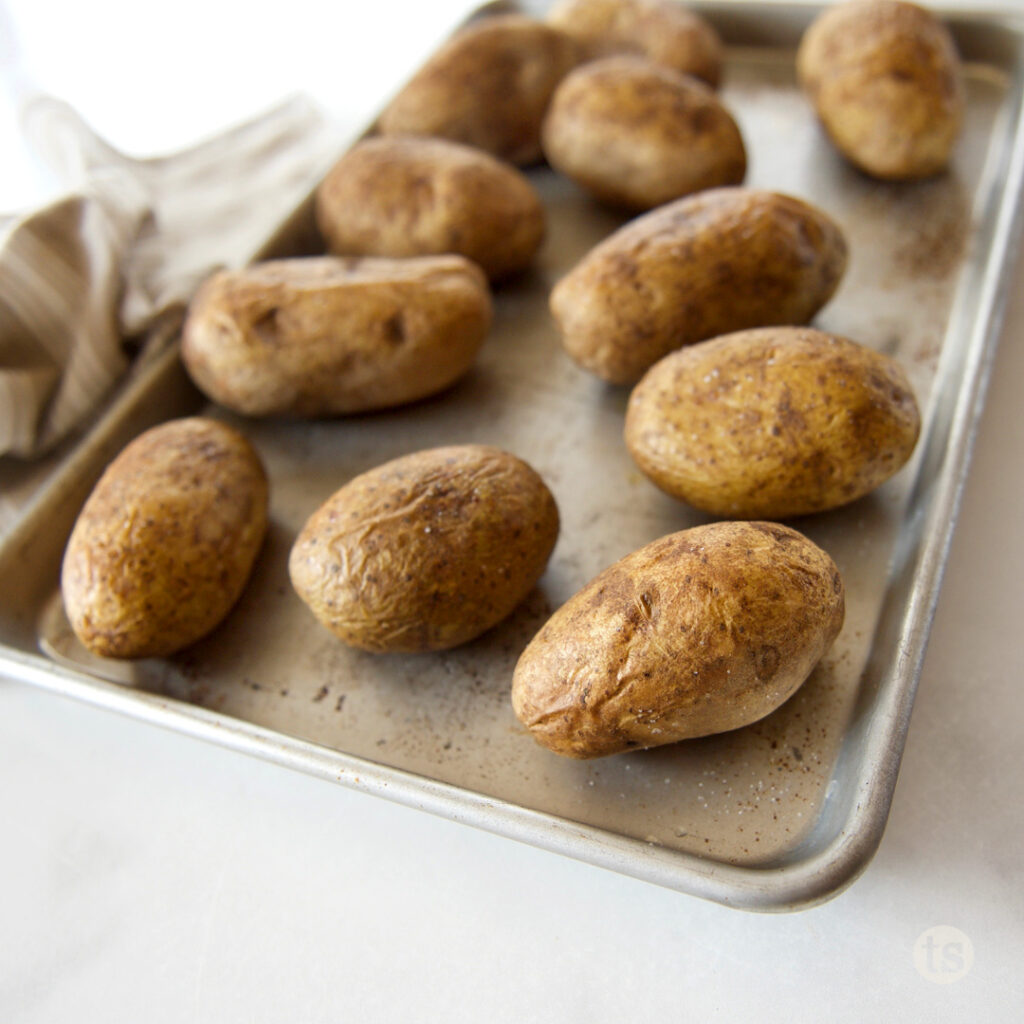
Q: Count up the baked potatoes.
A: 11